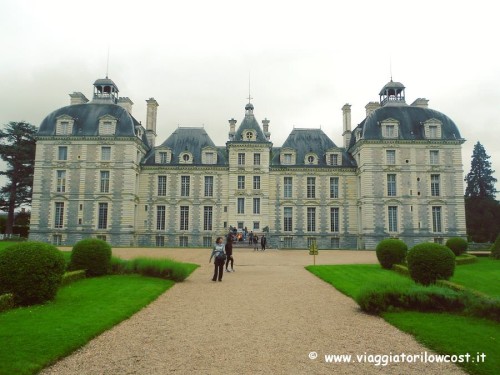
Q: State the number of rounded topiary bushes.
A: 5